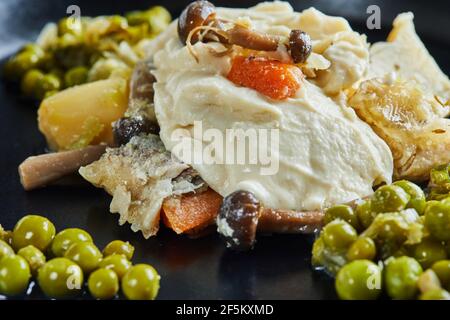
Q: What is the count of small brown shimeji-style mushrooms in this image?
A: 4